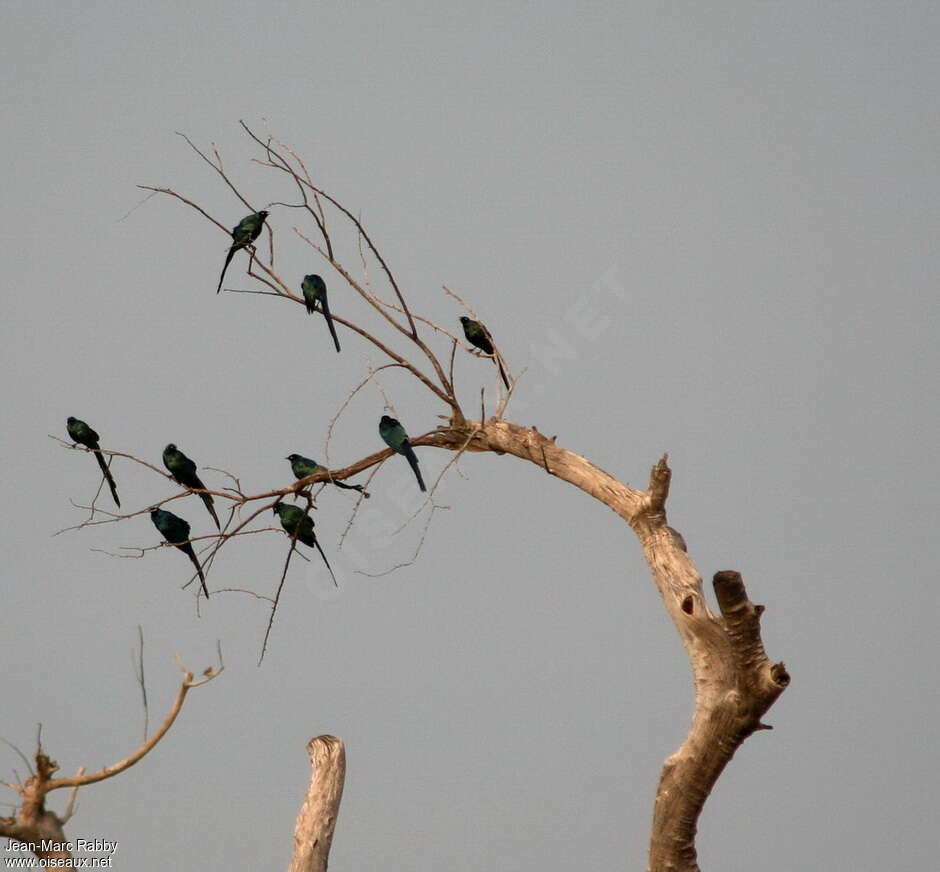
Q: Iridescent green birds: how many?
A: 9